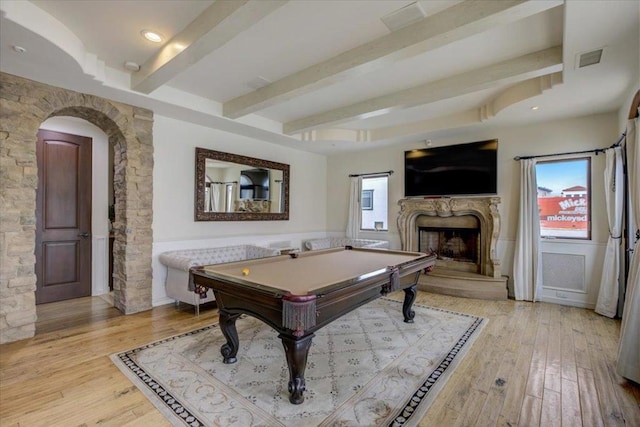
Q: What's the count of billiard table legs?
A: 3